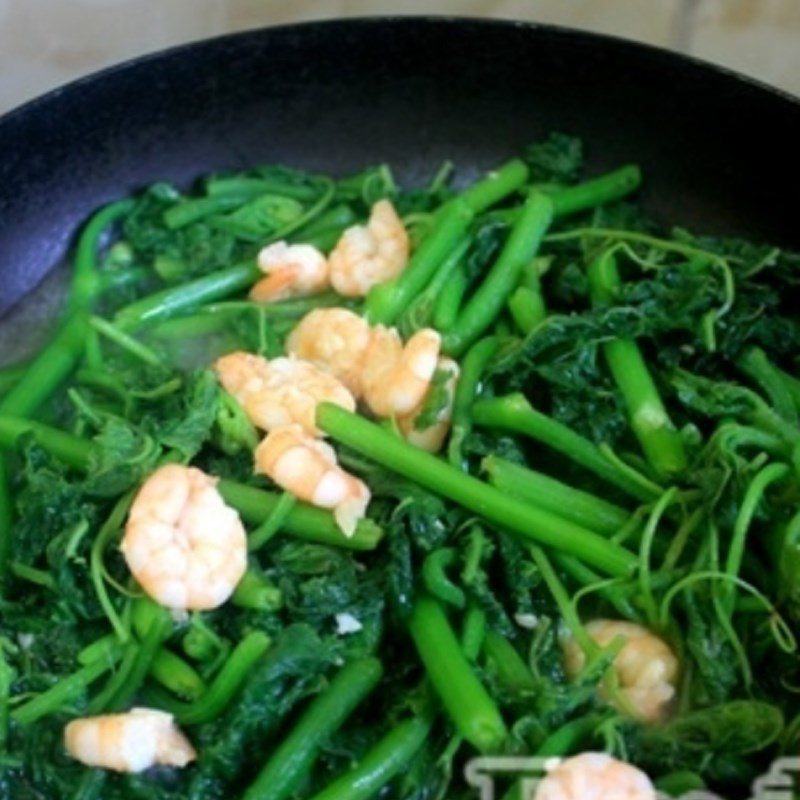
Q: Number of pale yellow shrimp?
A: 11